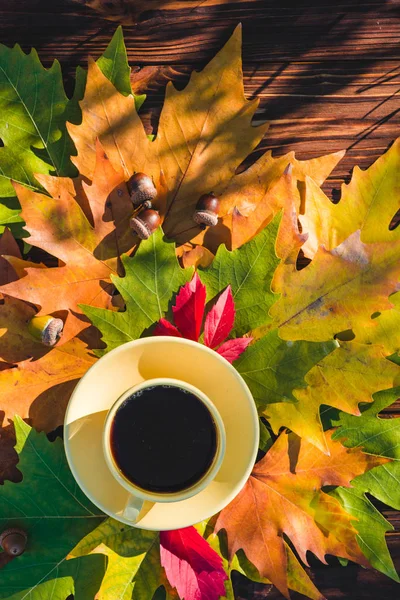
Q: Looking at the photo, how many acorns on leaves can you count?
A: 5